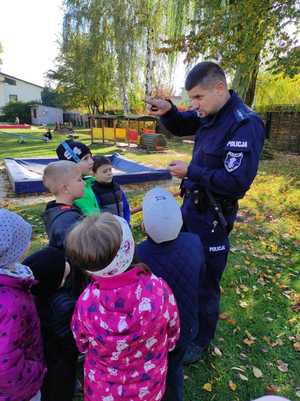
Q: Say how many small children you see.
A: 7